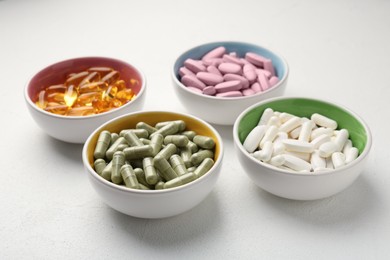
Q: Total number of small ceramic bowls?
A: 4